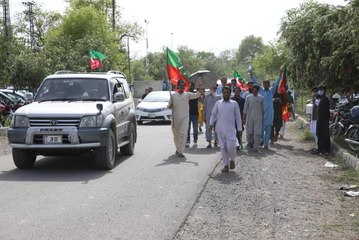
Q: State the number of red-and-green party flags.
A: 4